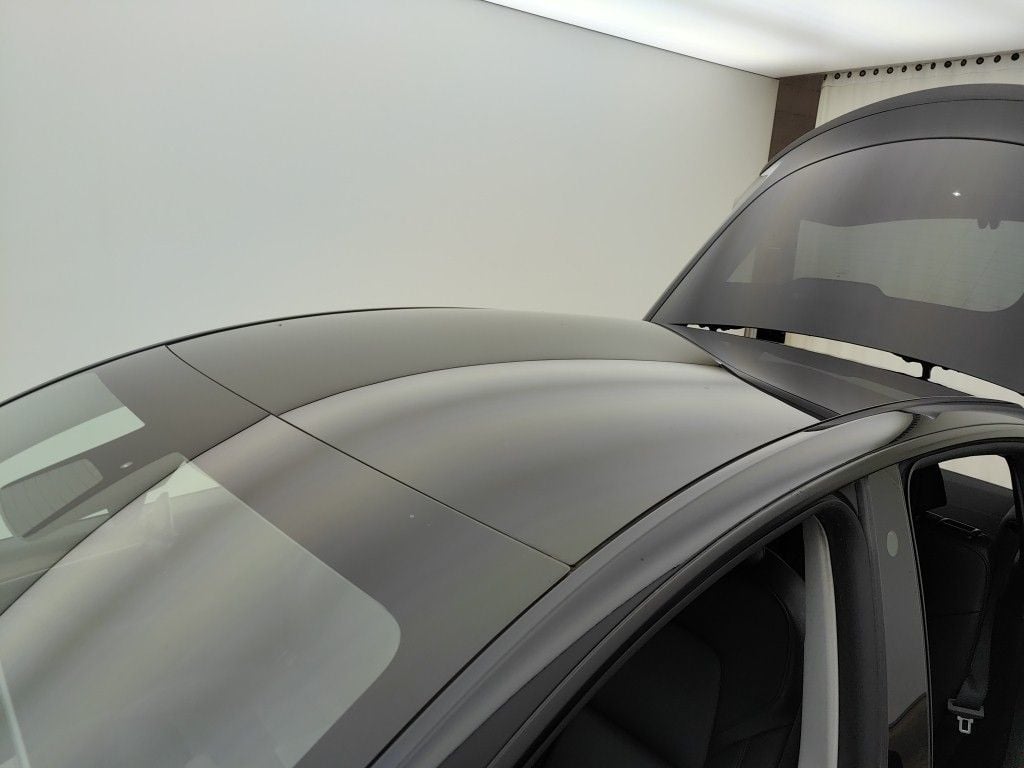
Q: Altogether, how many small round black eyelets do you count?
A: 14